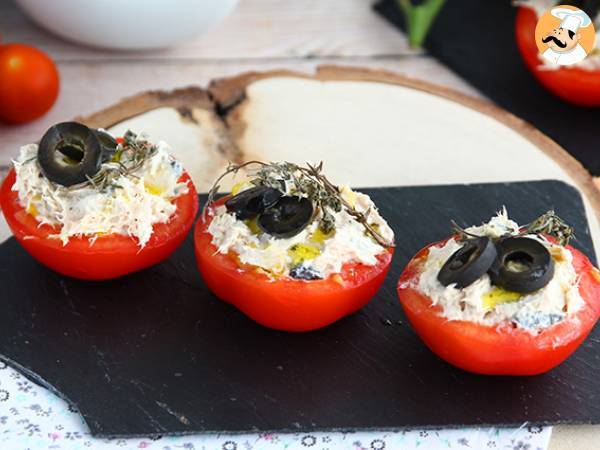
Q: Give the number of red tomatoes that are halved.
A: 4